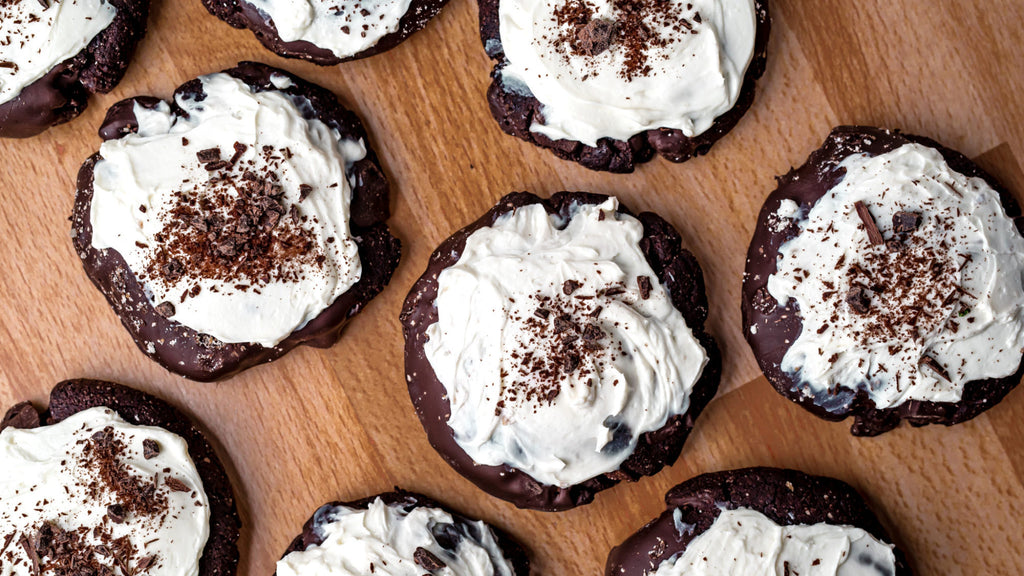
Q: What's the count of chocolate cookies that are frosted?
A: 9